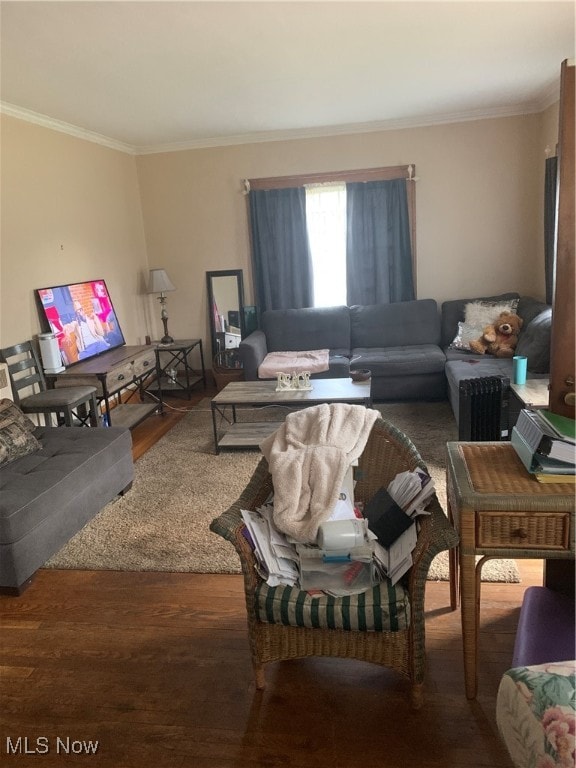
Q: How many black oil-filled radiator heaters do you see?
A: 1